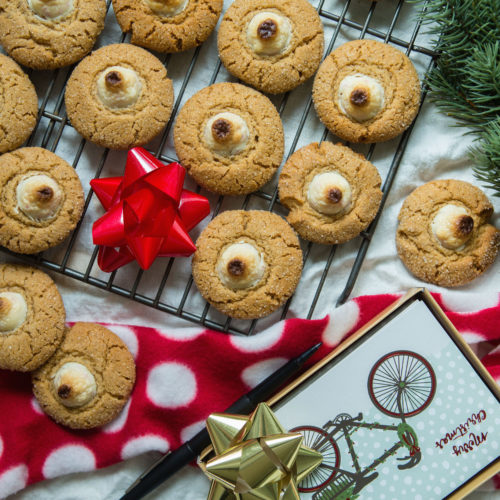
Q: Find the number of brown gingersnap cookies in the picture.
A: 13